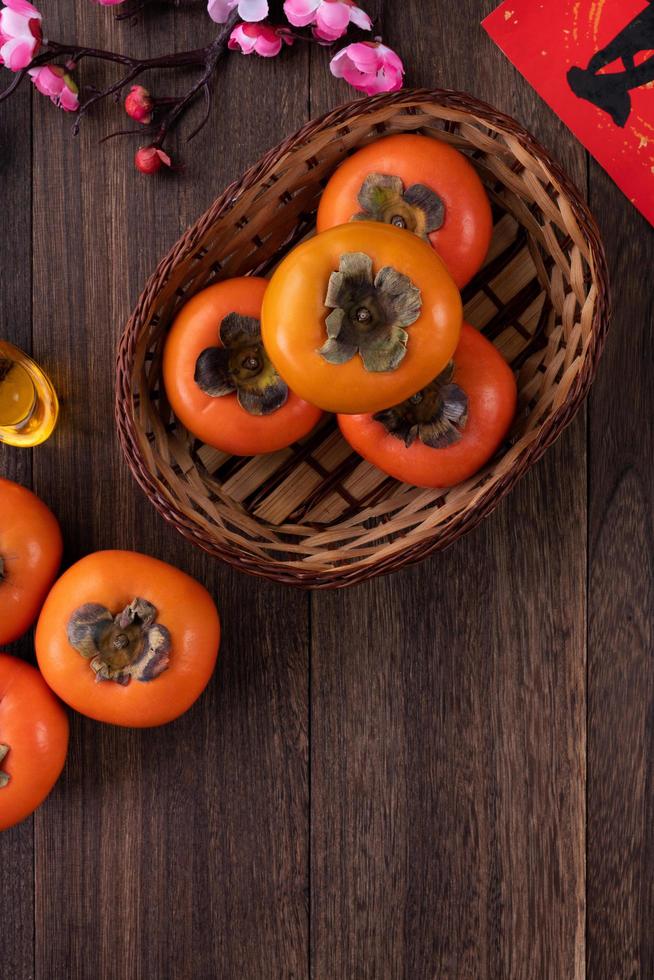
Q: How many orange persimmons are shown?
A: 7